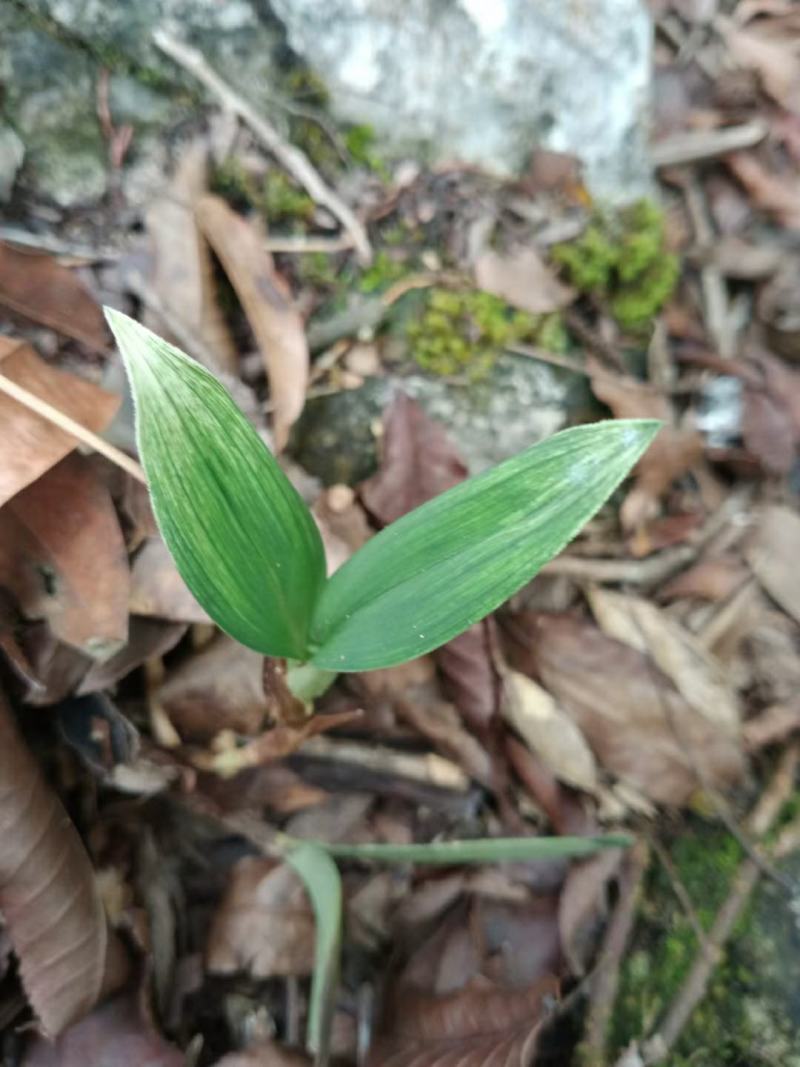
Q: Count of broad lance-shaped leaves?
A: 2